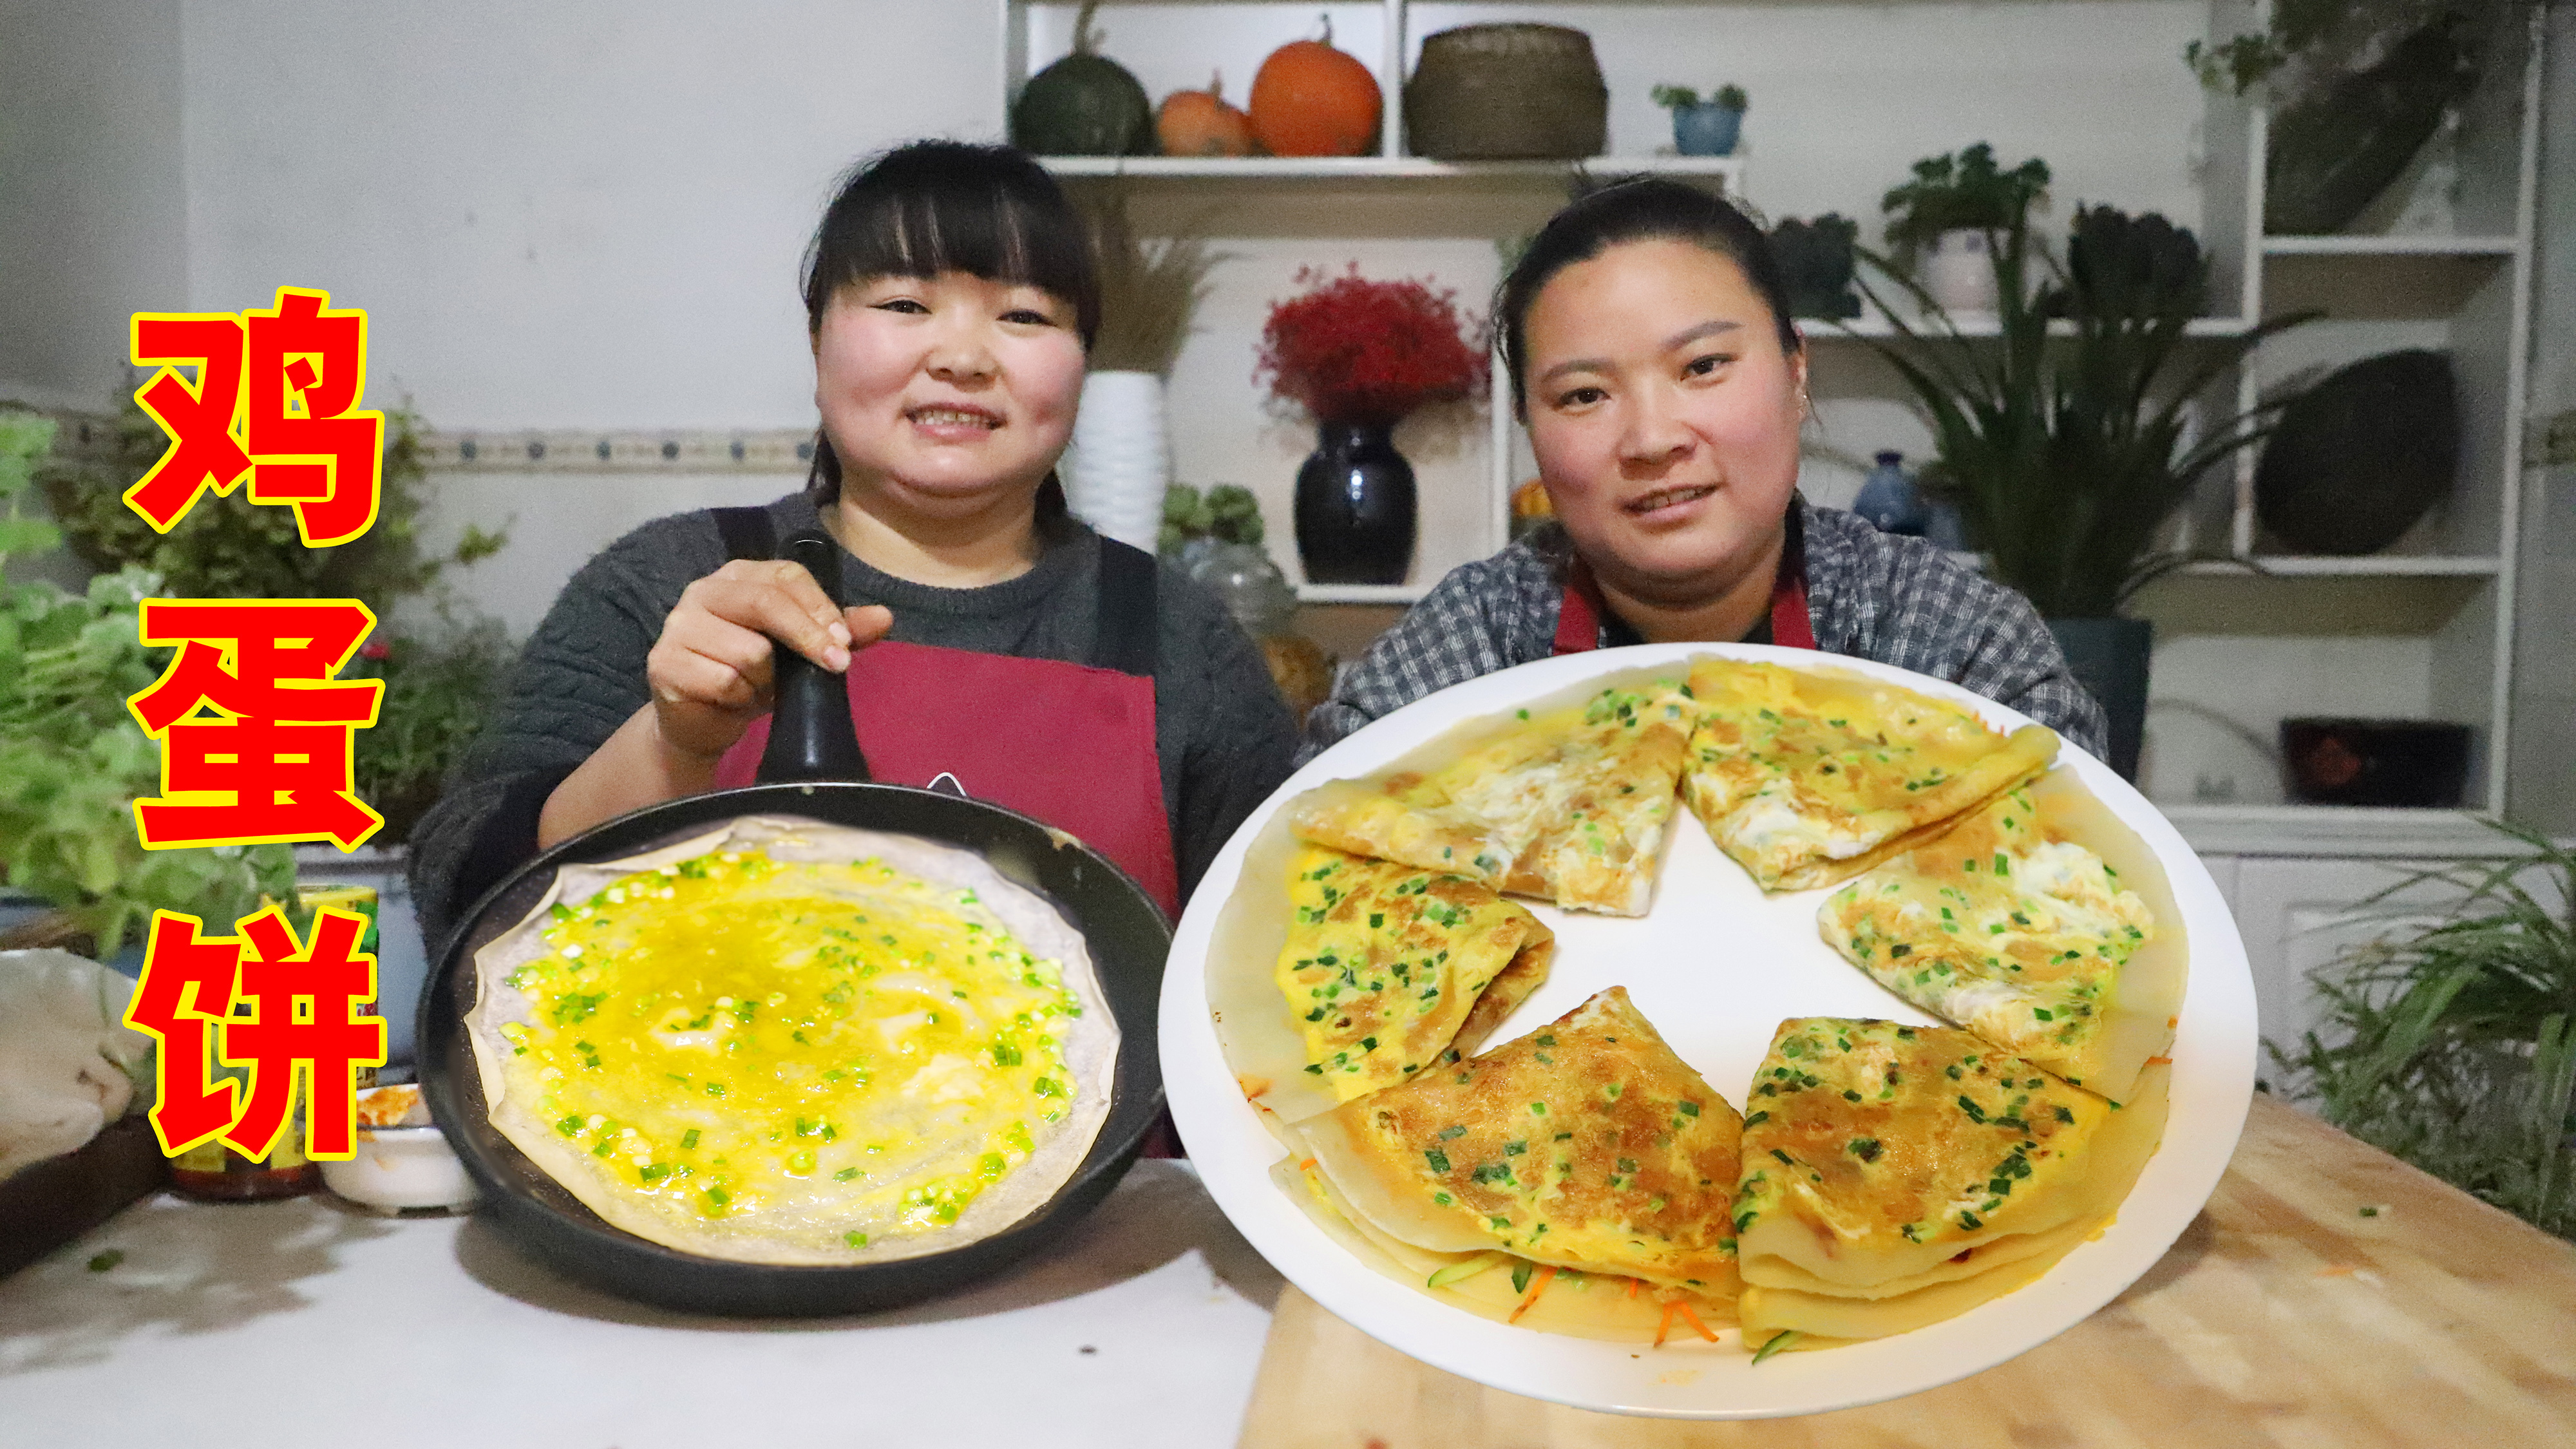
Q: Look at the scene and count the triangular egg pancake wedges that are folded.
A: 6